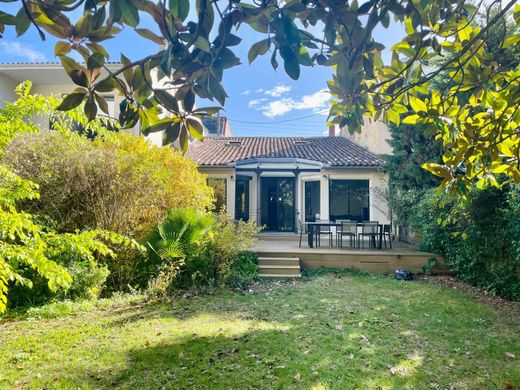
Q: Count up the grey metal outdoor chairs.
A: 6